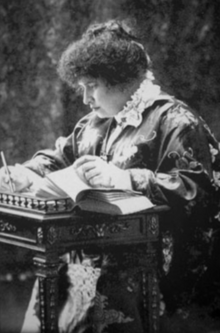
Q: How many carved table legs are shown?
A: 2